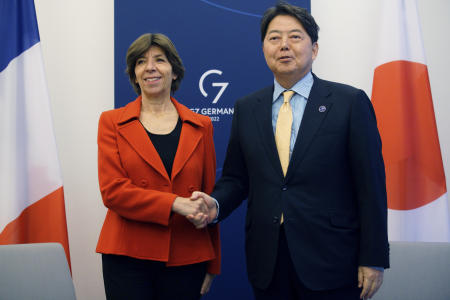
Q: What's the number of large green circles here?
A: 0